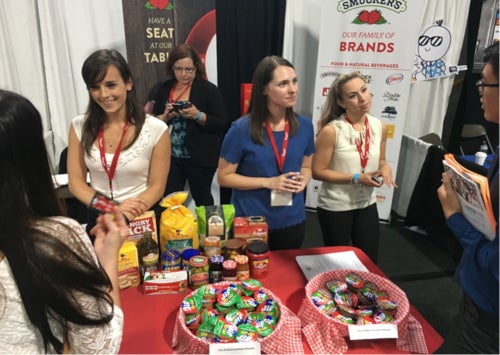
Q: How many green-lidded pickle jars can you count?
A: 1